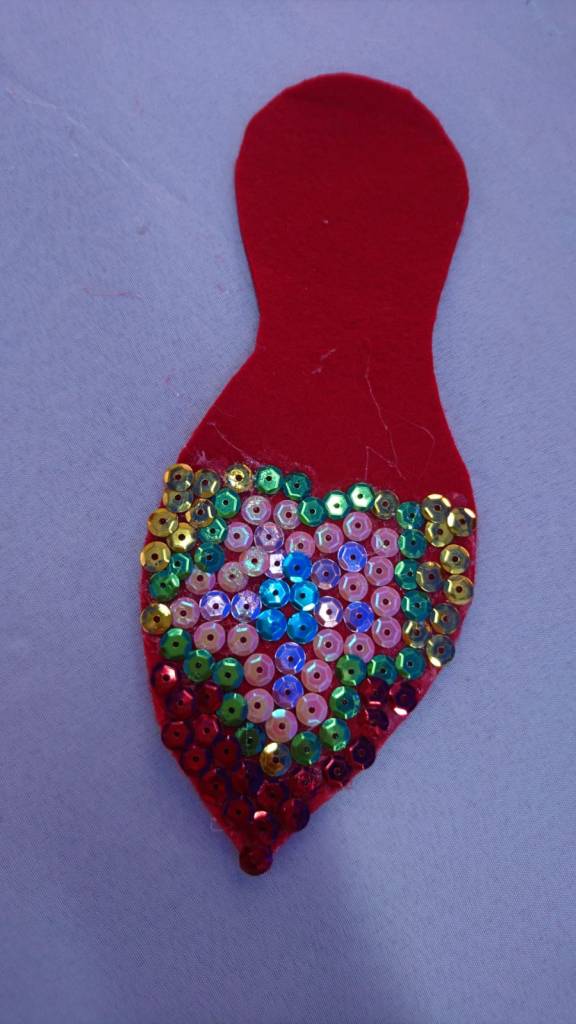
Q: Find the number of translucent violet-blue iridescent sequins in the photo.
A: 10